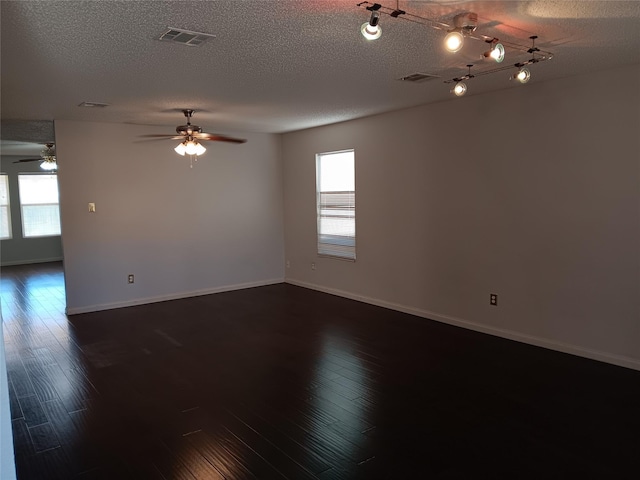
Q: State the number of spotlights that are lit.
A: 5